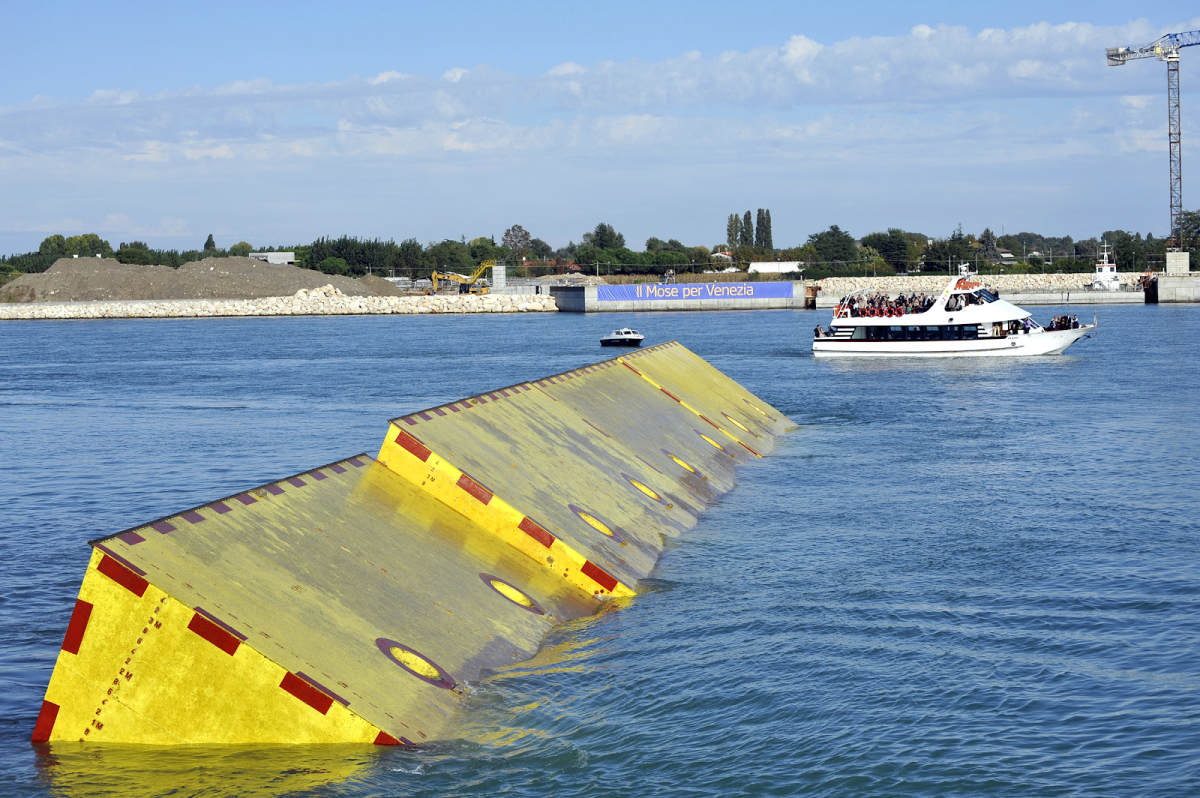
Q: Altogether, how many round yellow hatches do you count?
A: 8